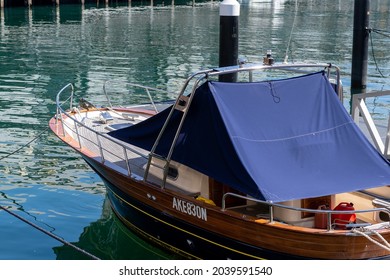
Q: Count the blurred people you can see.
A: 0